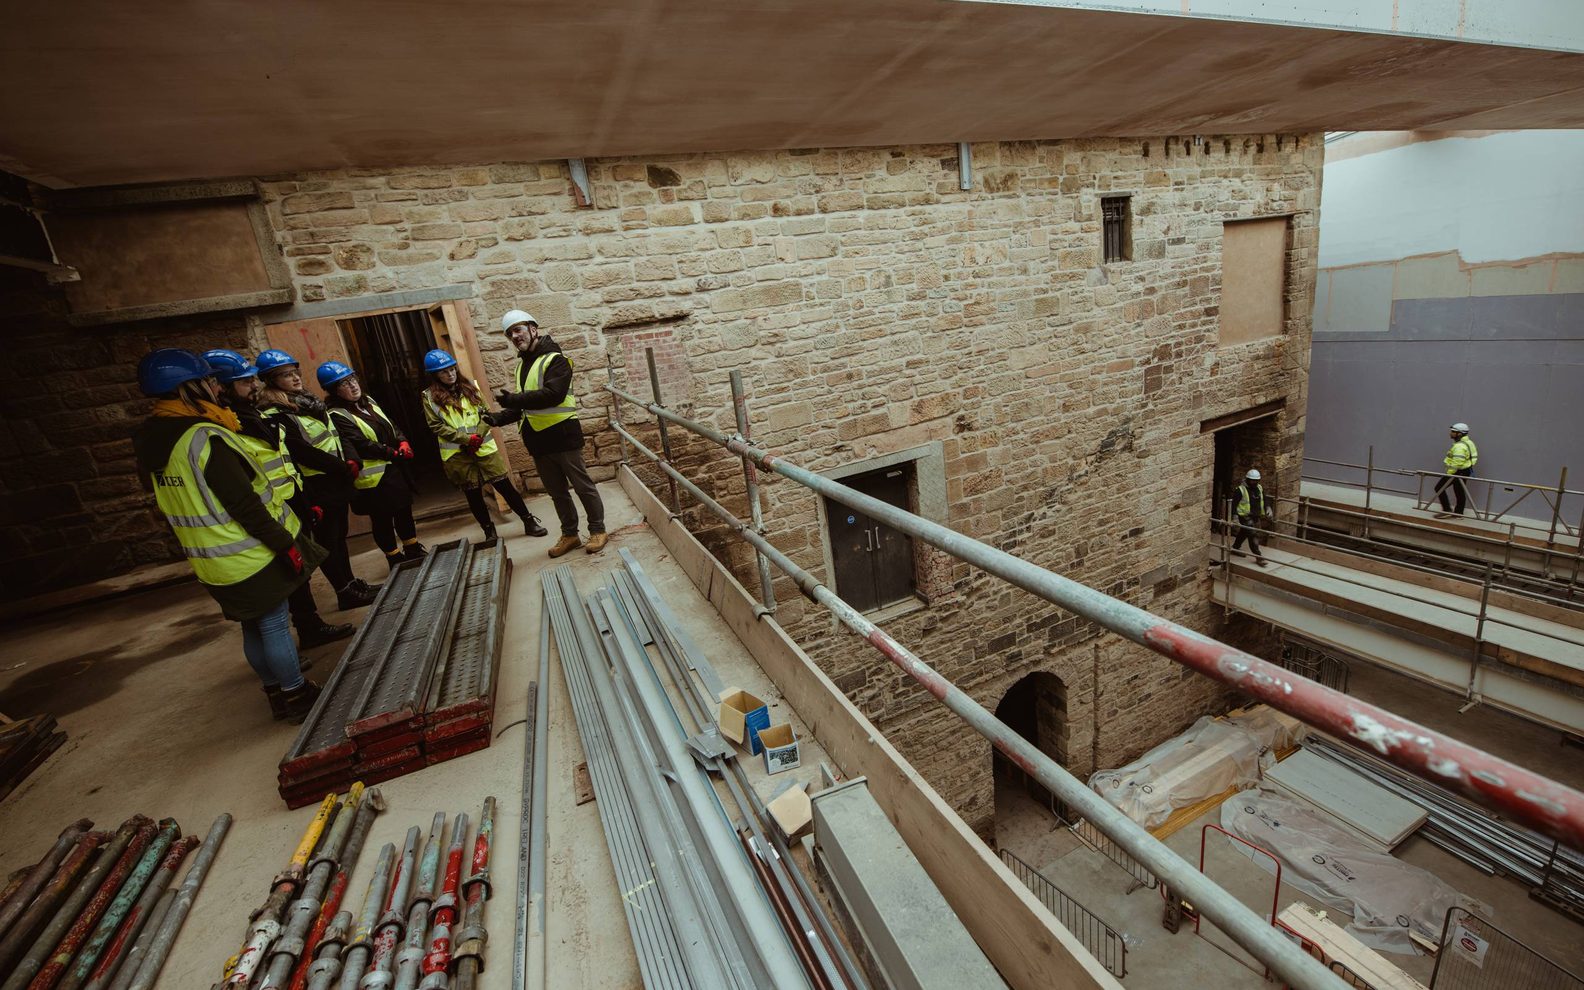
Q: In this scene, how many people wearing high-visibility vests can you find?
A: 8